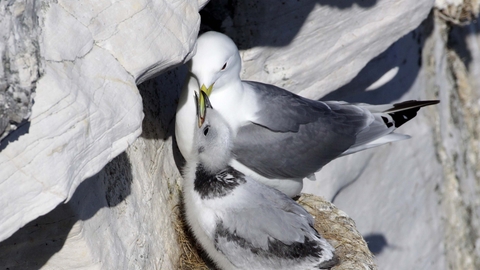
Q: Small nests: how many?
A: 1